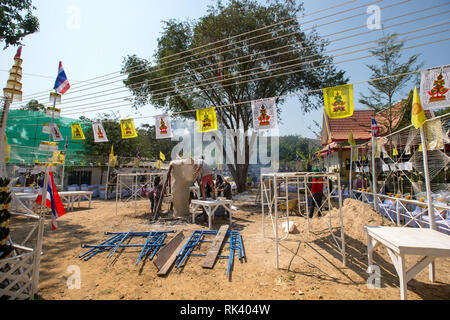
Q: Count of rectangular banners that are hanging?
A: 9